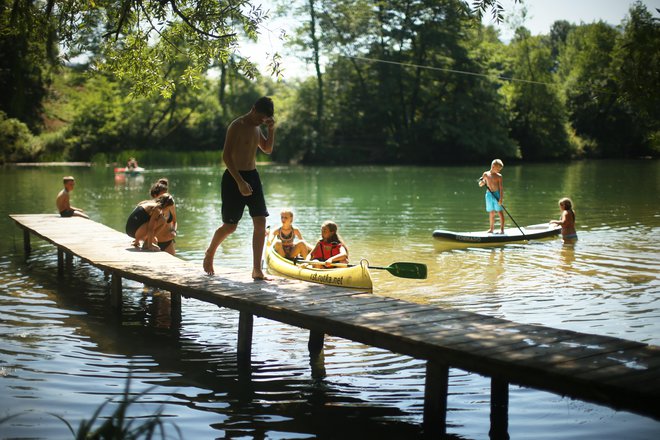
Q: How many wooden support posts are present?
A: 9